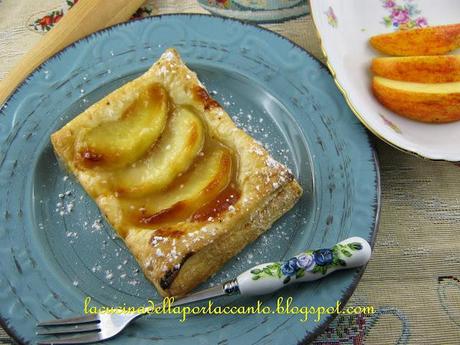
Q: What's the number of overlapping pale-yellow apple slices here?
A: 3